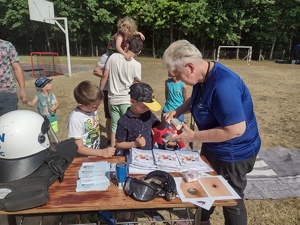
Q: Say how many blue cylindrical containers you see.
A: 1